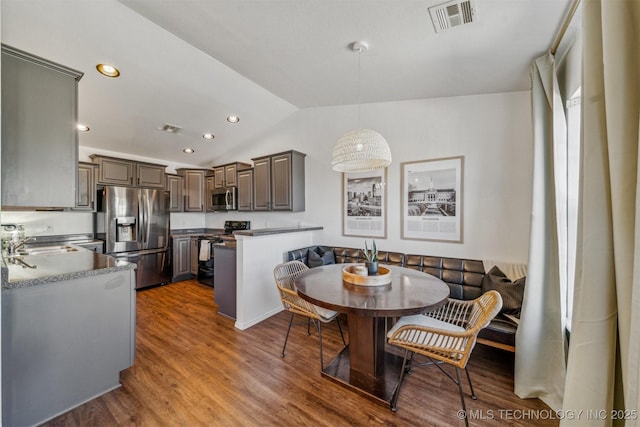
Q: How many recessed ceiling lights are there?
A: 5